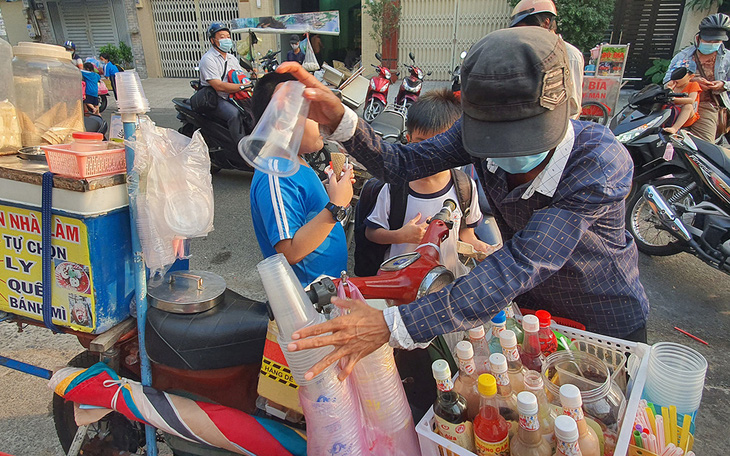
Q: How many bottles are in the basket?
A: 14